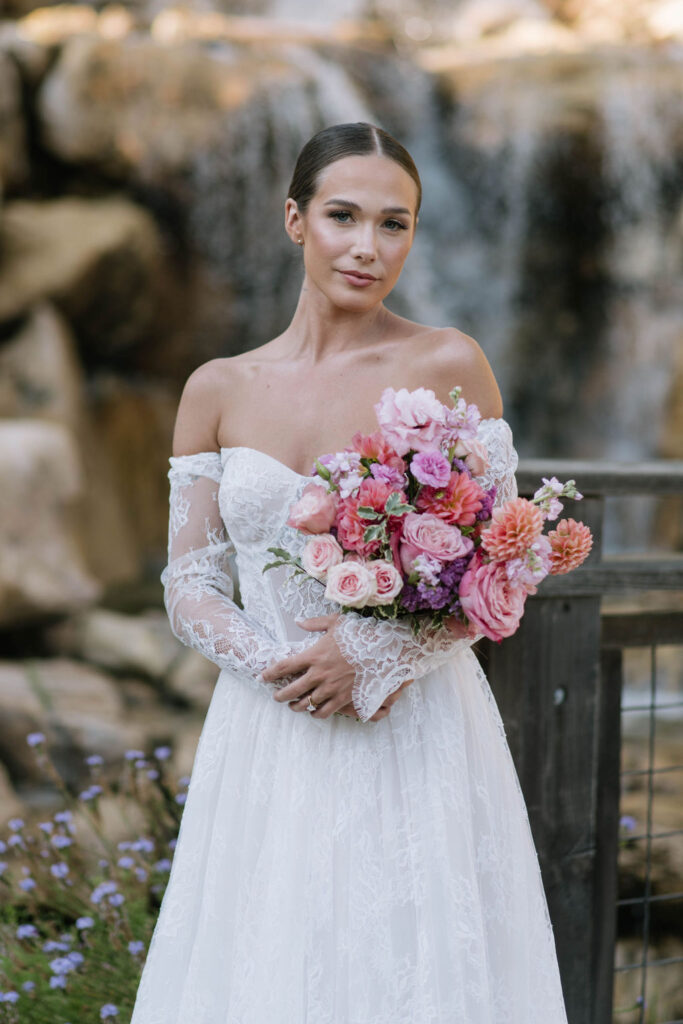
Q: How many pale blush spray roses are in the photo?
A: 3